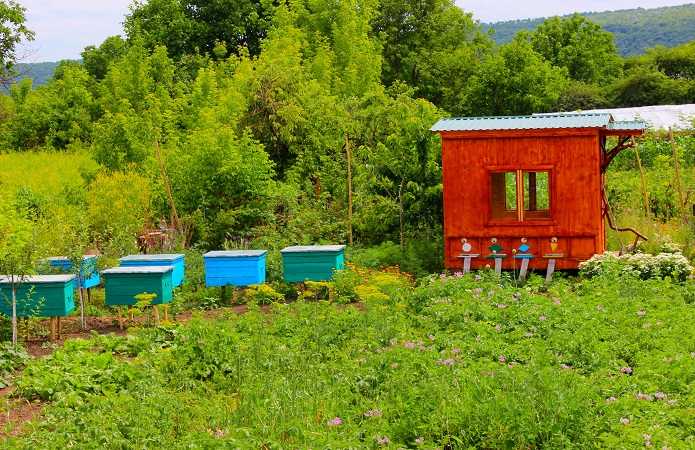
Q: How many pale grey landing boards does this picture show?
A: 4